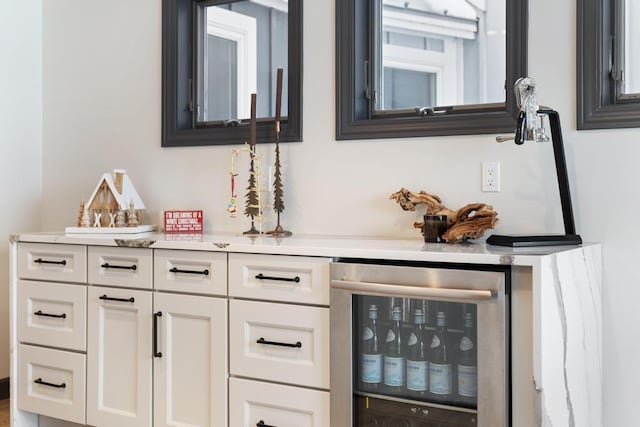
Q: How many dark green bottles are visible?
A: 5